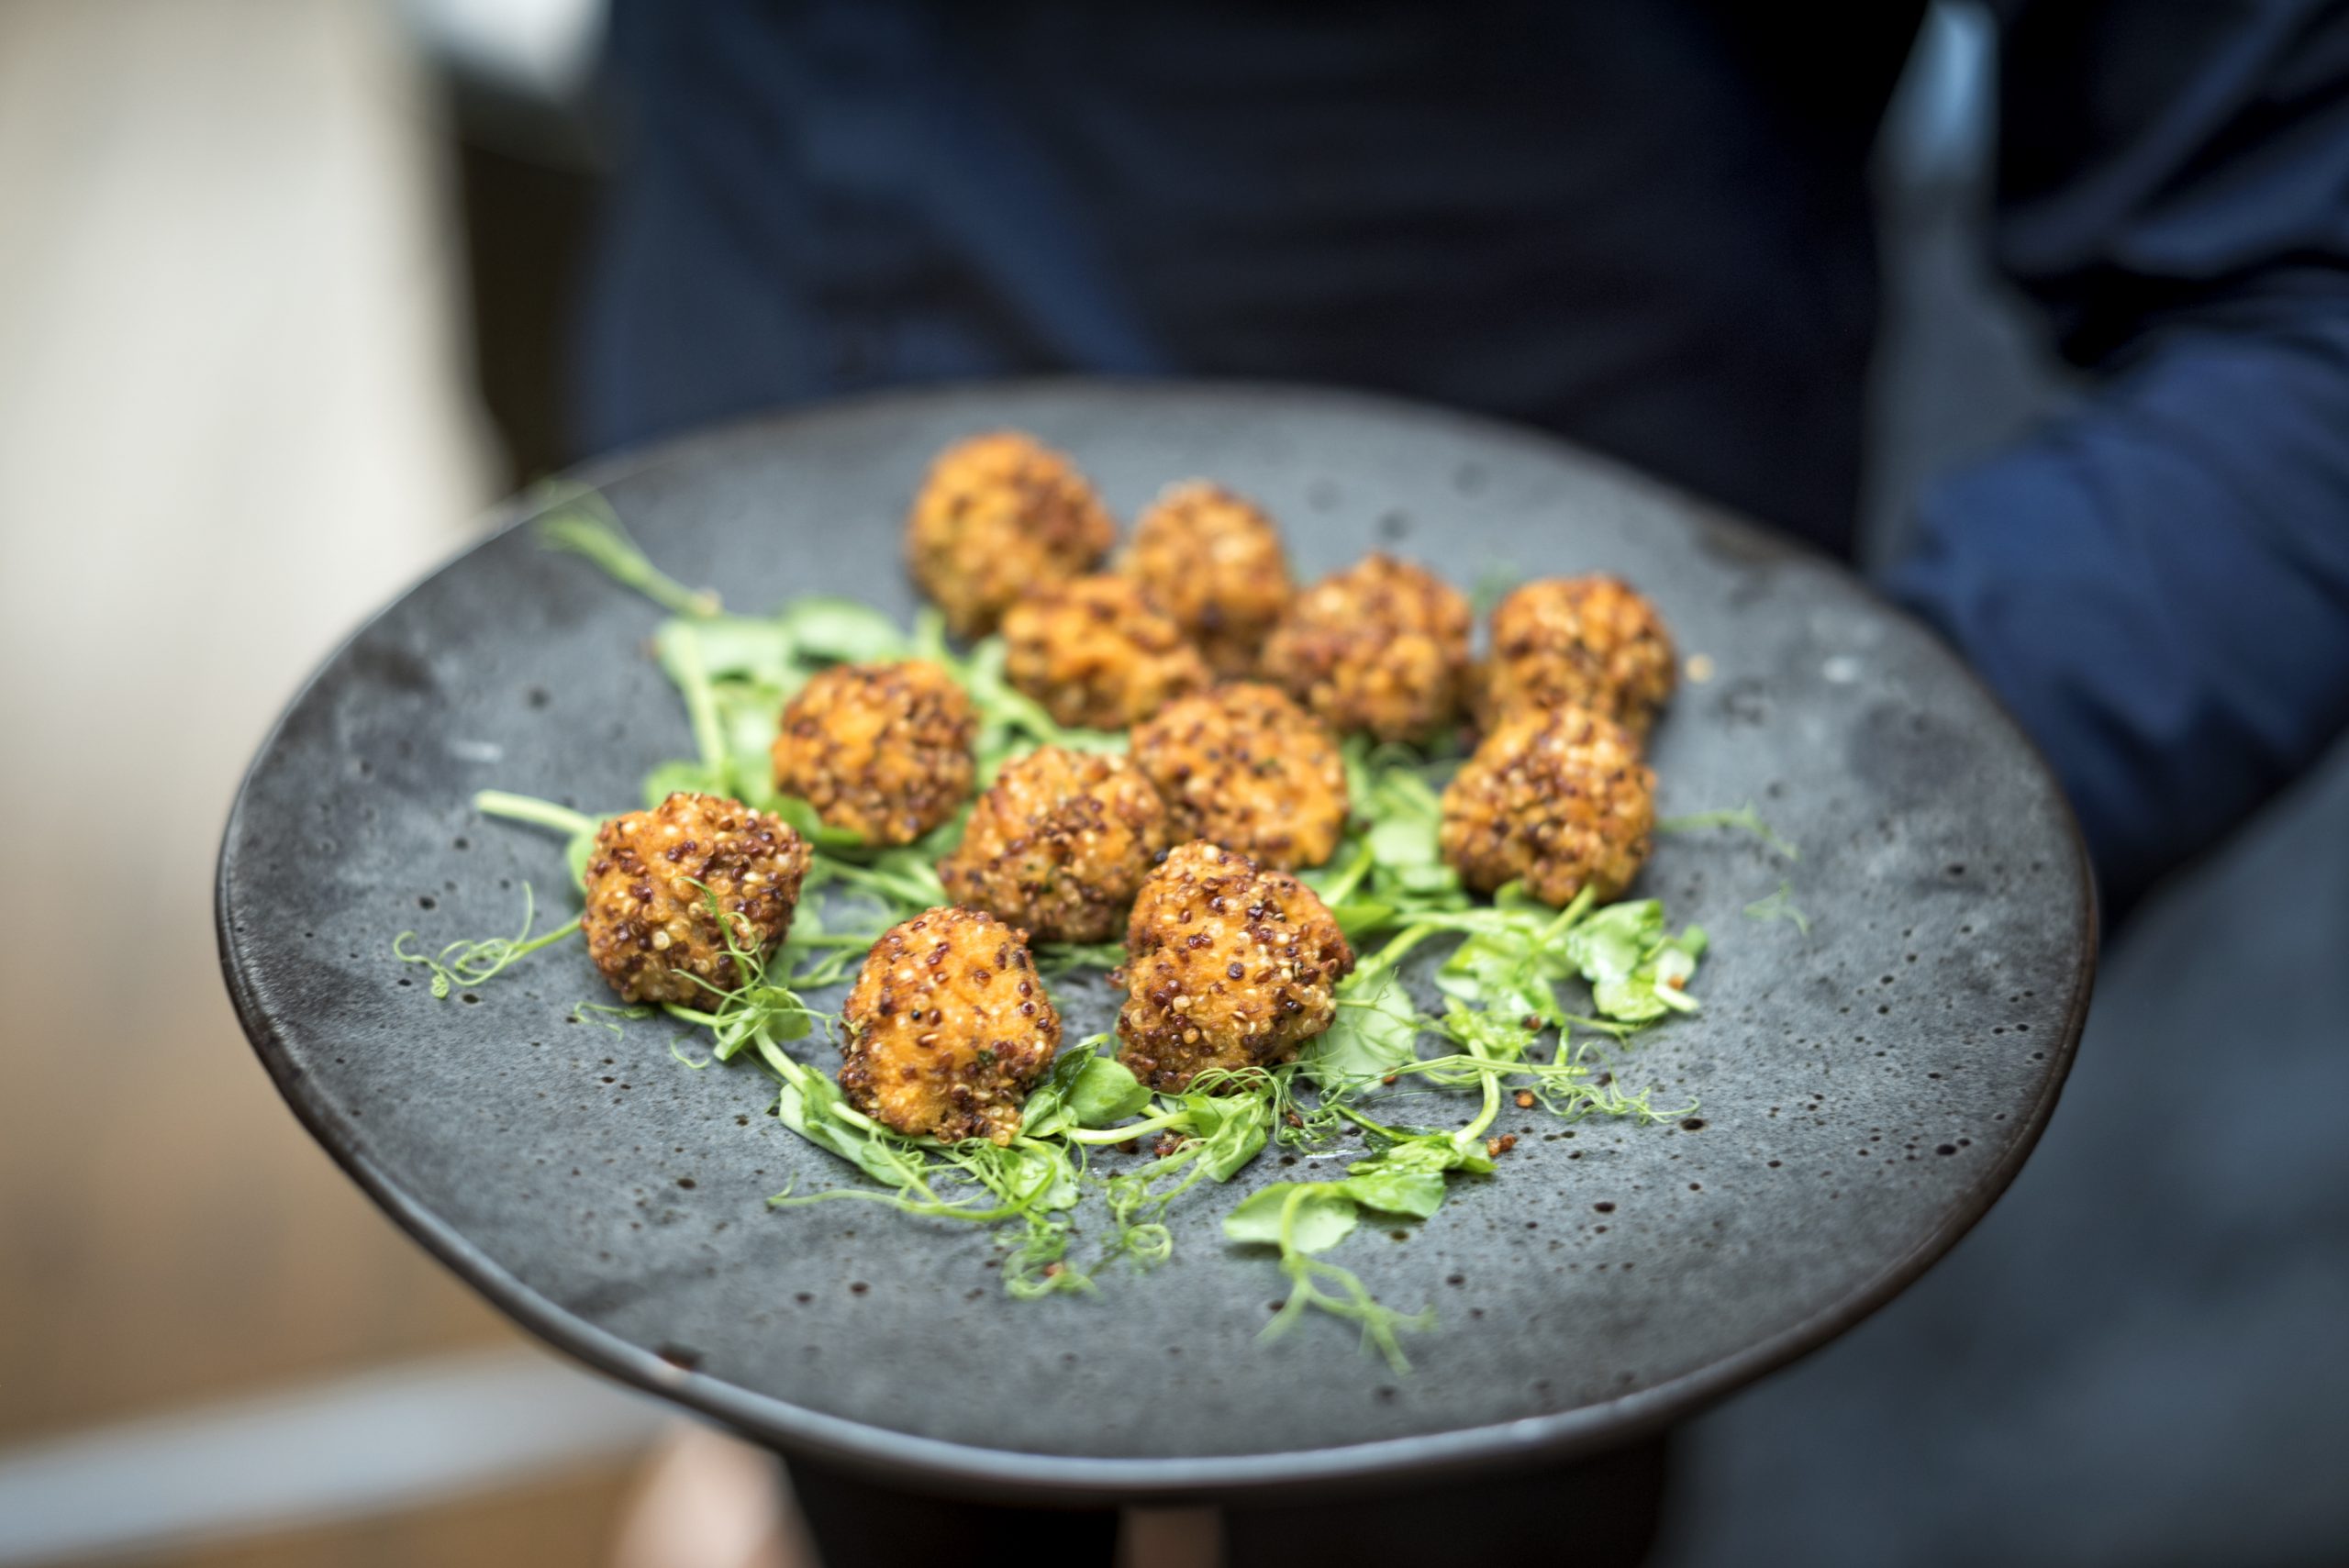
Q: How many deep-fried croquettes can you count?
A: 12